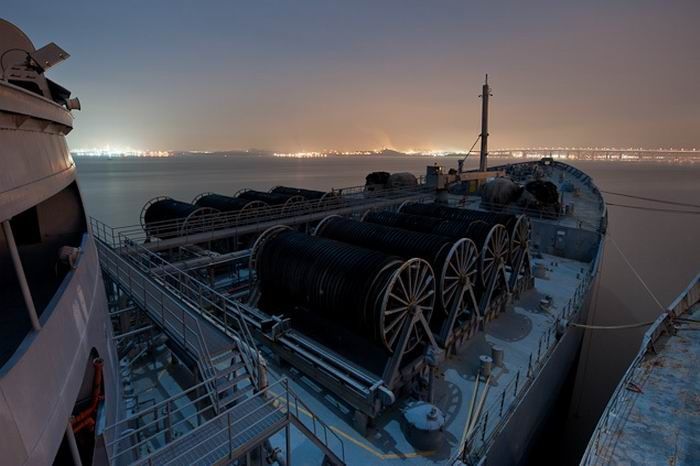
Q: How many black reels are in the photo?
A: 8